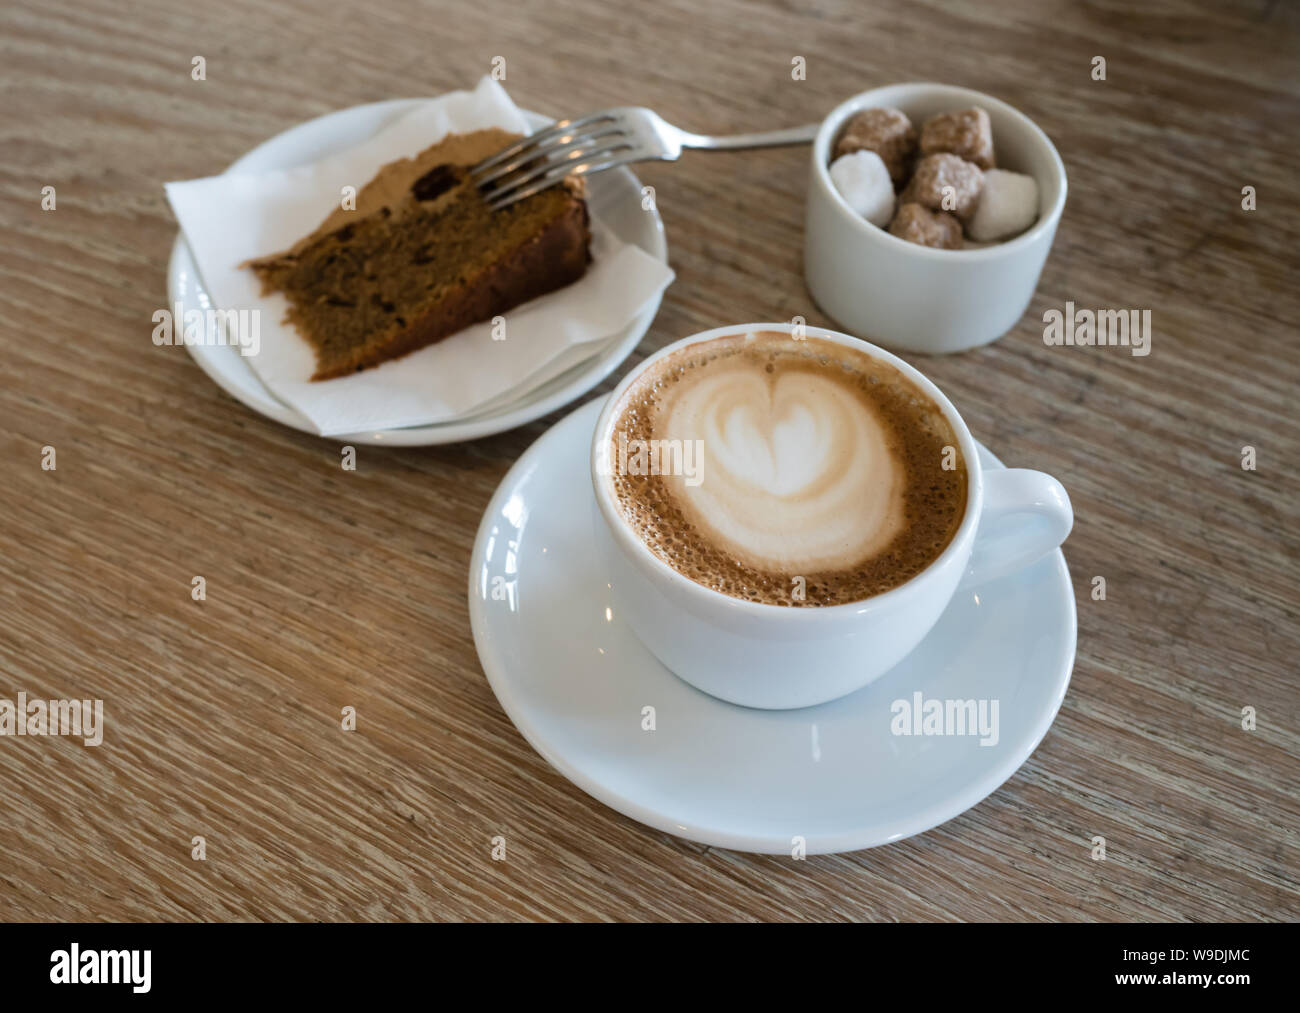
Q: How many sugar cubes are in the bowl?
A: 6